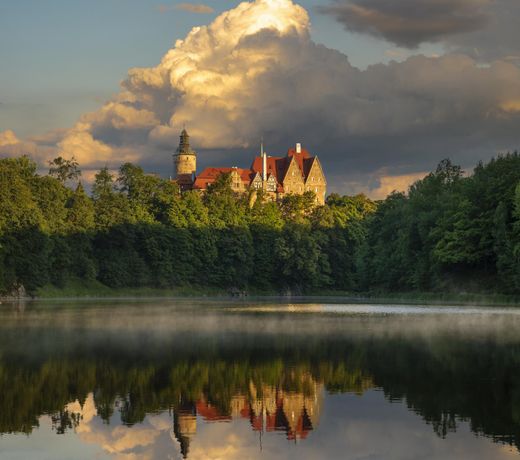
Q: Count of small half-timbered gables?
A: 2